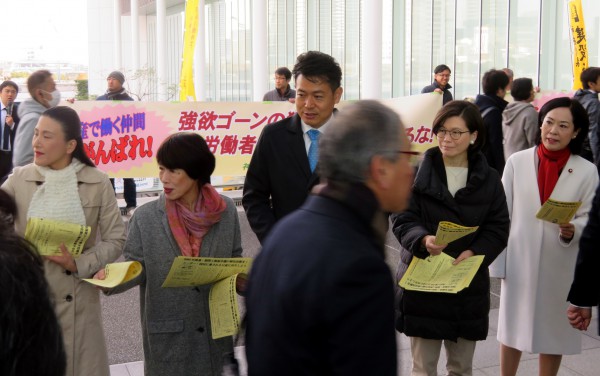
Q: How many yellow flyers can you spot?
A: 7